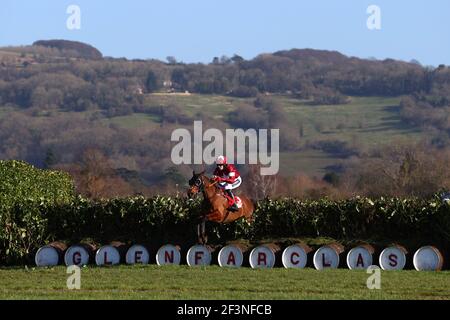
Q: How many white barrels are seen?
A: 13